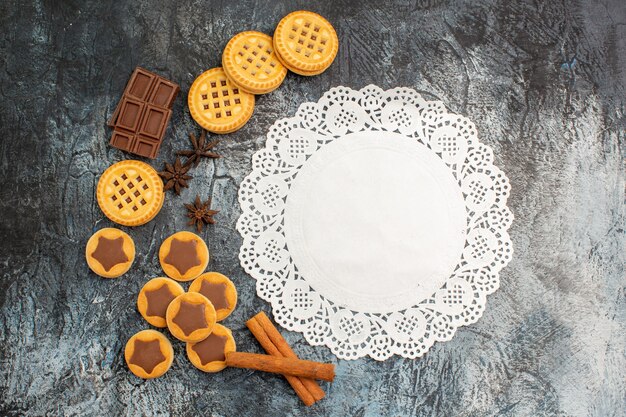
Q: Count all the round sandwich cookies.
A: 4